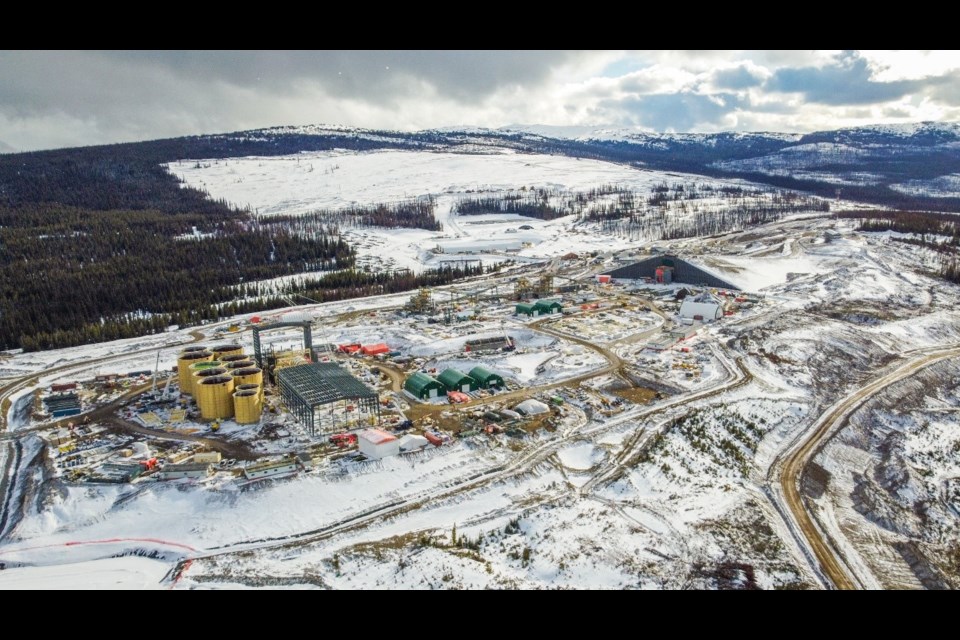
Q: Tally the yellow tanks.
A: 11